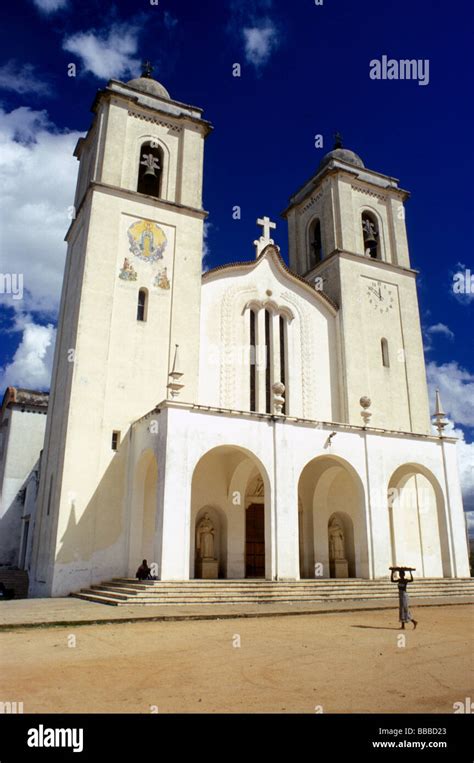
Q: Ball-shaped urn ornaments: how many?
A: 2